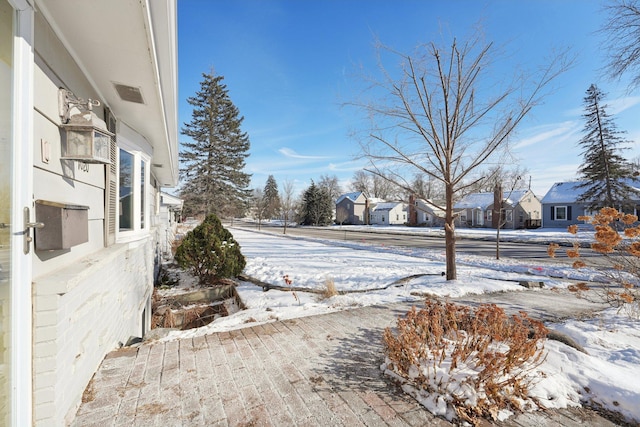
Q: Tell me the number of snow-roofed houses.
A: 5